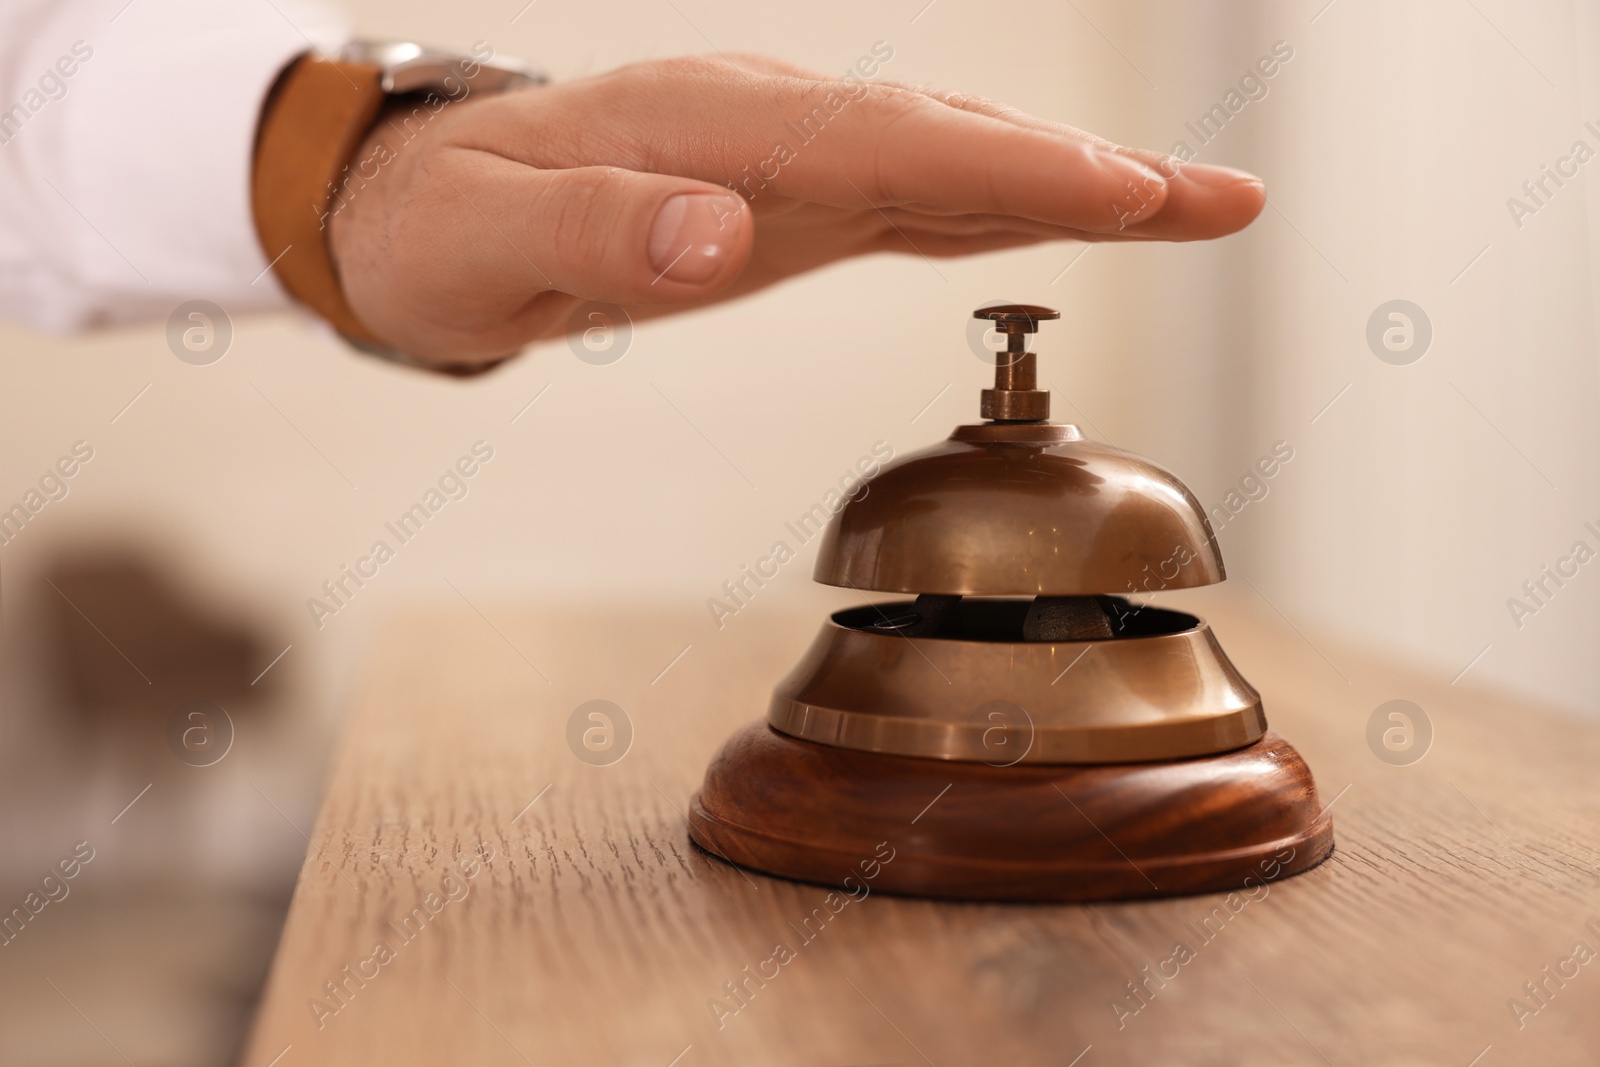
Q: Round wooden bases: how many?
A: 1